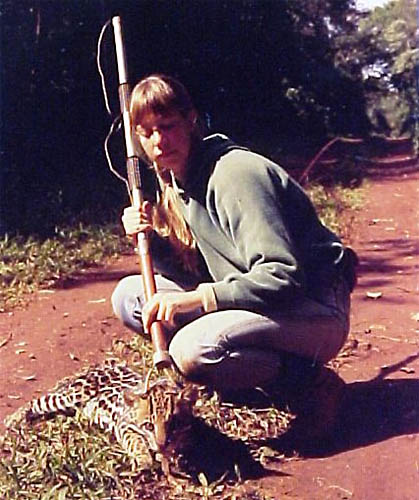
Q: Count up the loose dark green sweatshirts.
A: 1